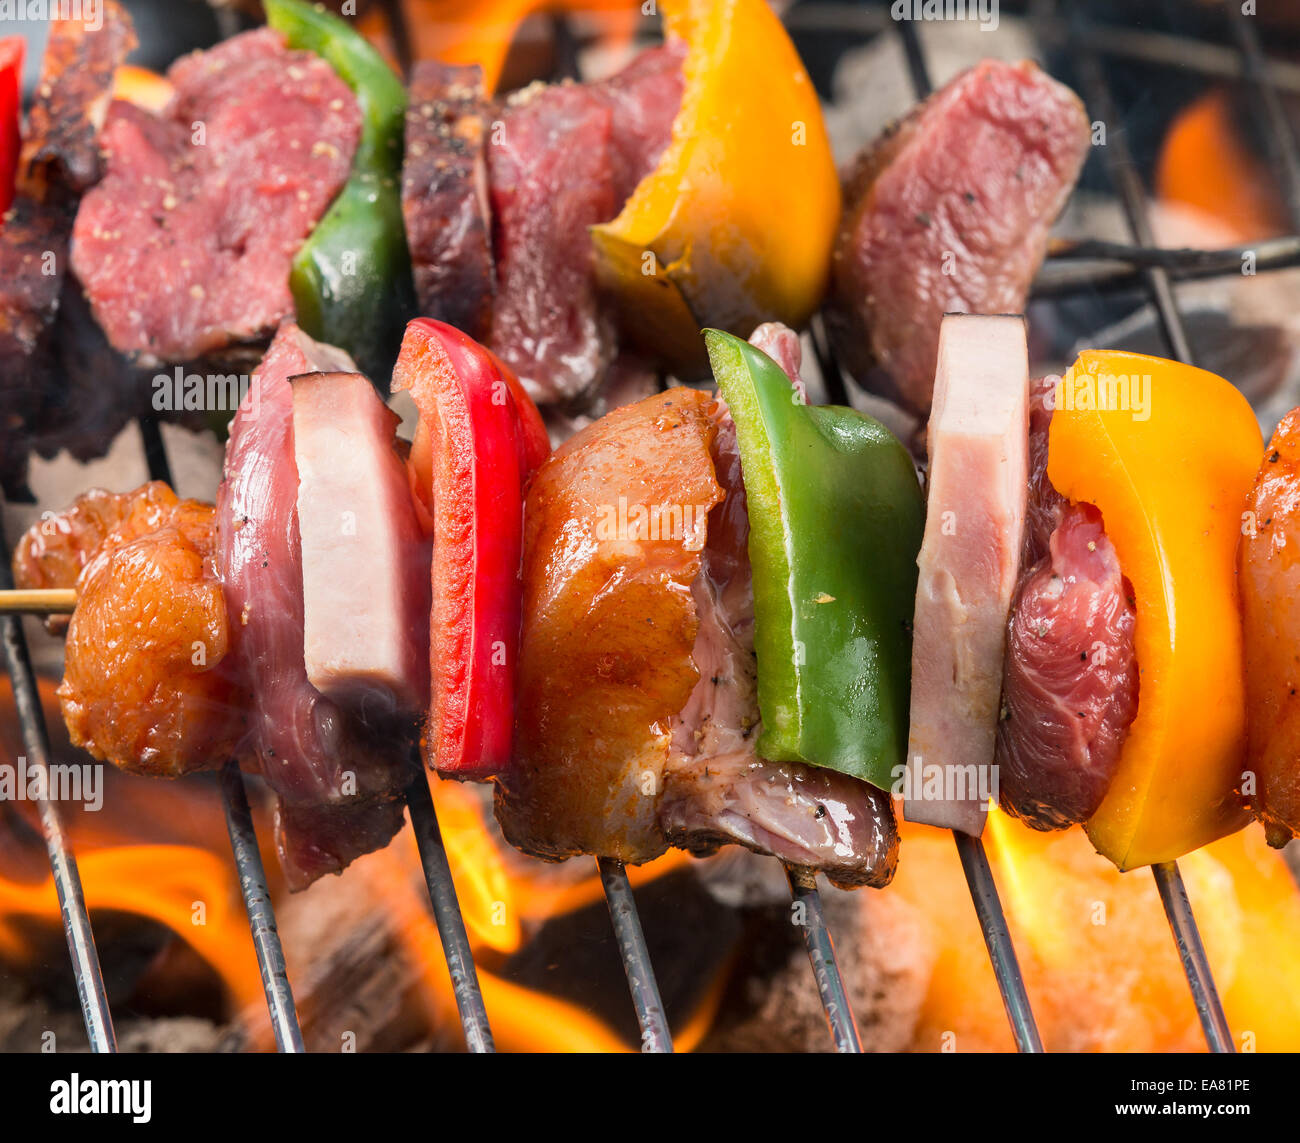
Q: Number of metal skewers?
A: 0